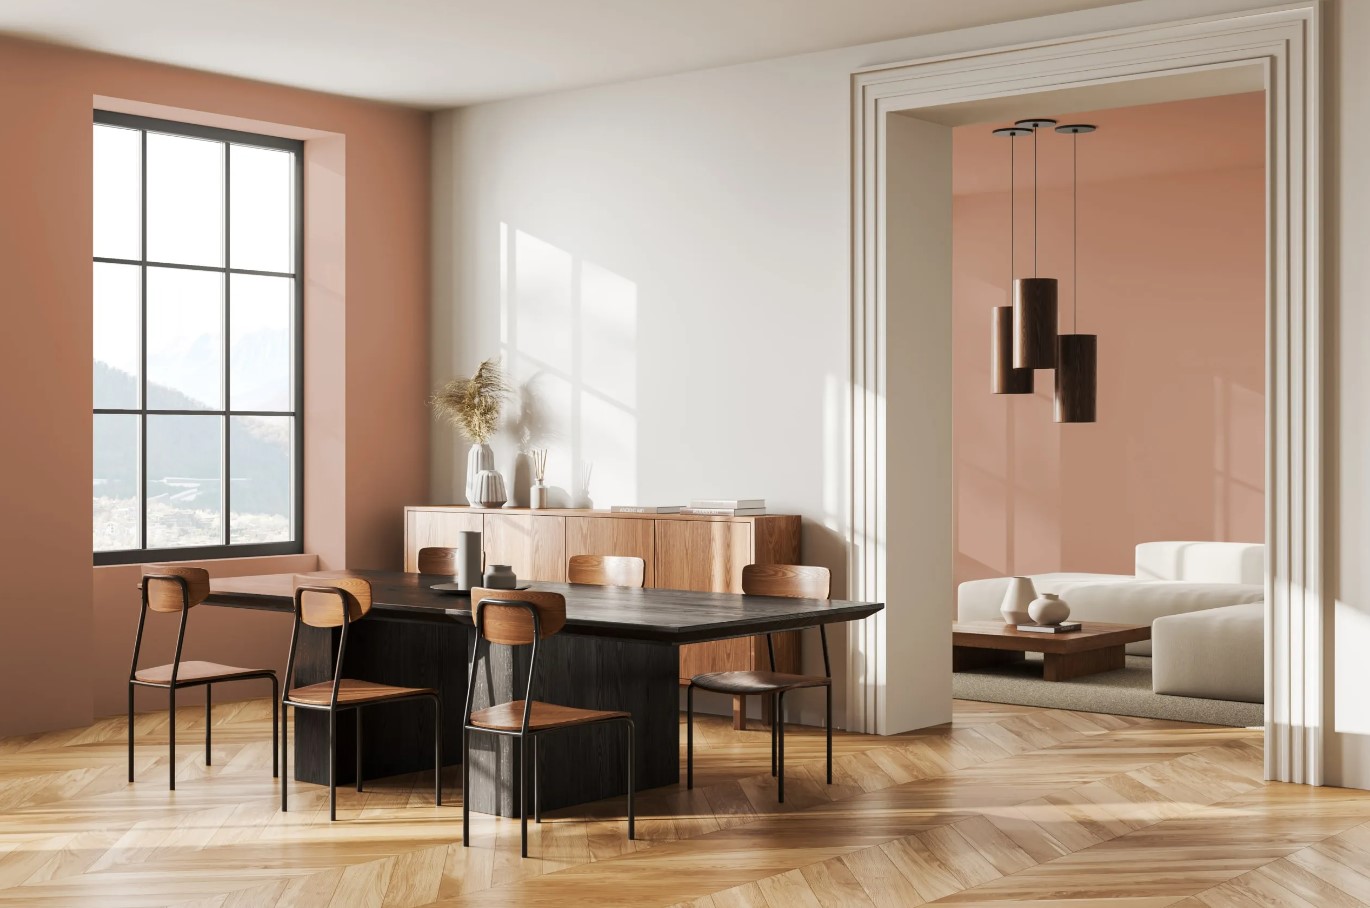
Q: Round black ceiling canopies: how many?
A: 3